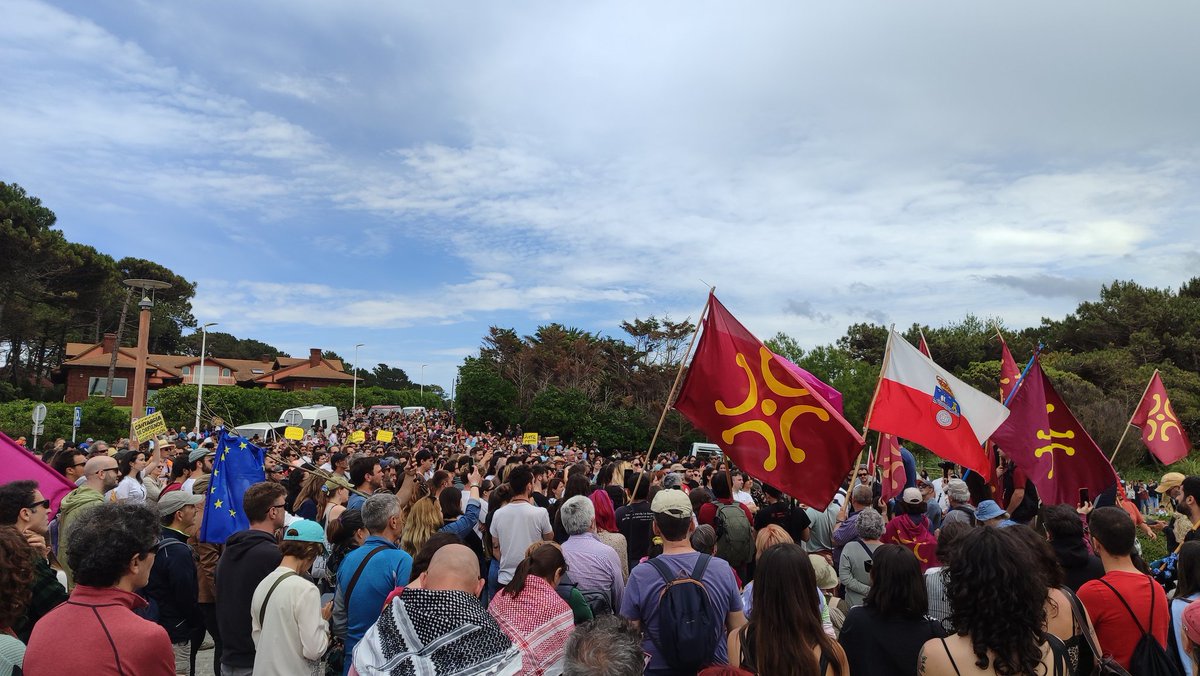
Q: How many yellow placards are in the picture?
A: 5